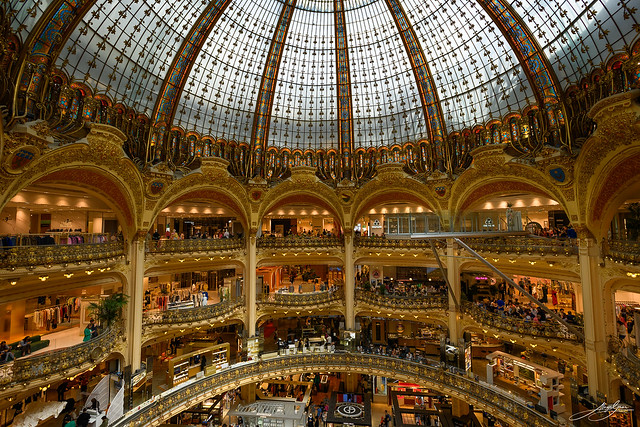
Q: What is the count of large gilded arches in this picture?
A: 6